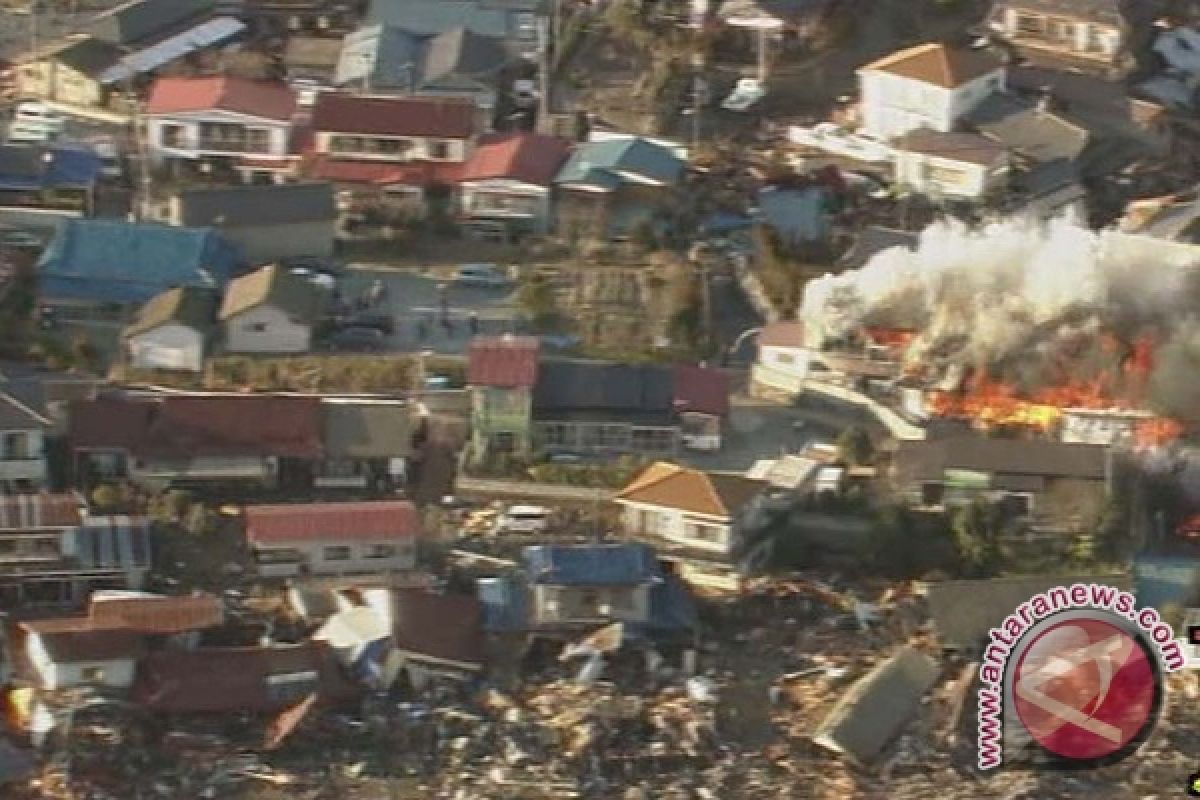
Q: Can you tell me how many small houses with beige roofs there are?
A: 2